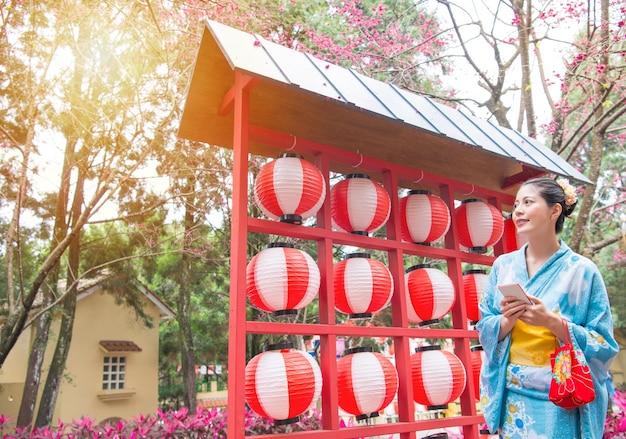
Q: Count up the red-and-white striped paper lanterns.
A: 13